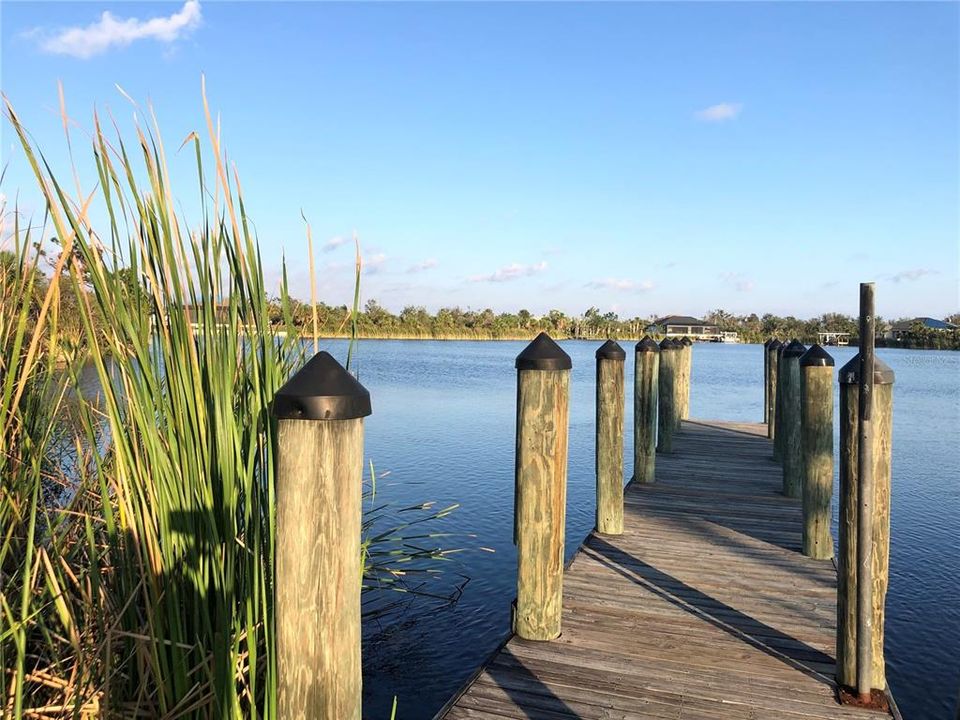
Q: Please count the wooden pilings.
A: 13